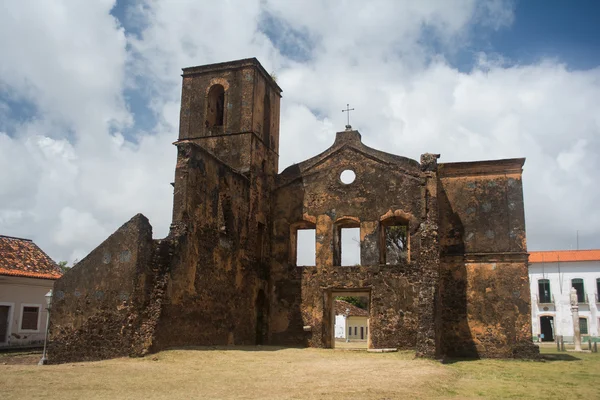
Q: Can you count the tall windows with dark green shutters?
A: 3